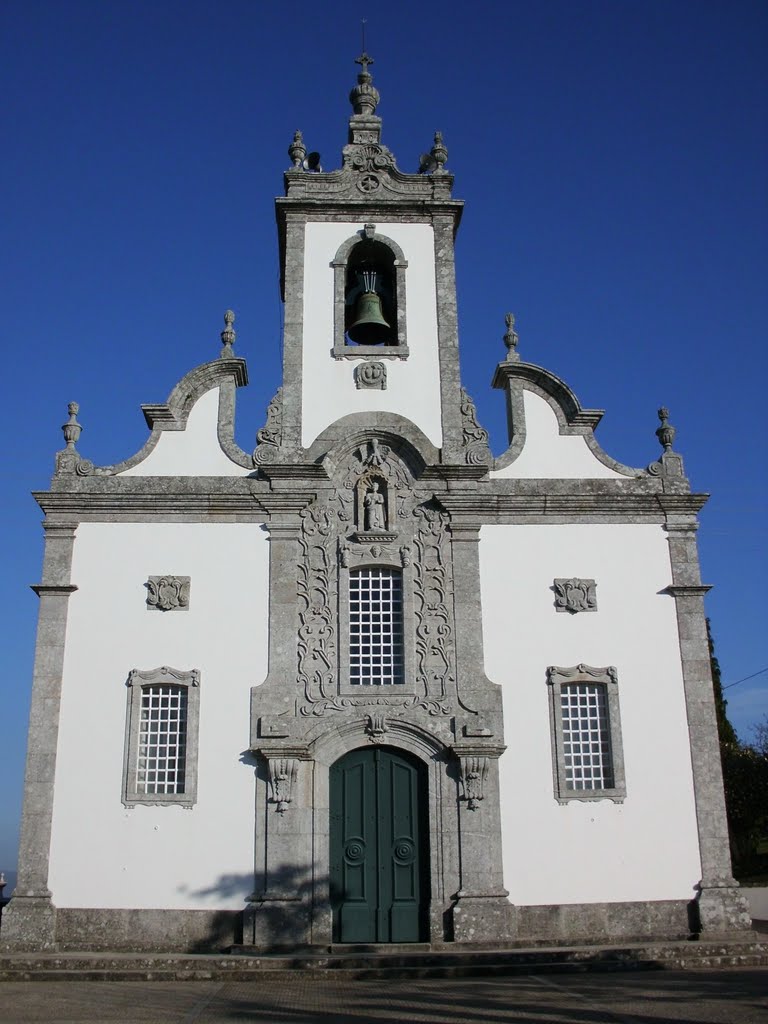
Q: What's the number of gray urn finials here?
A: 6